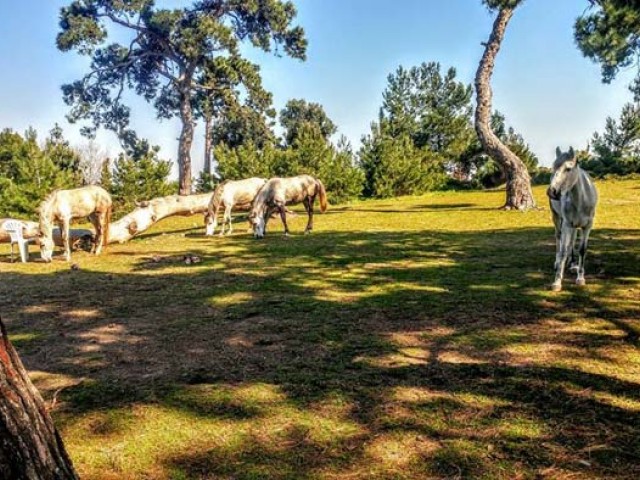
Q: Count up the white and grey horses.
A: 4